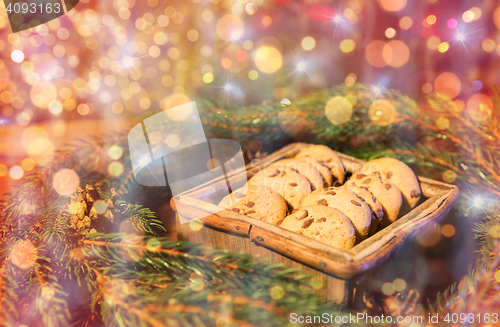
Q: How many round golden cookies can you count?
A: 10